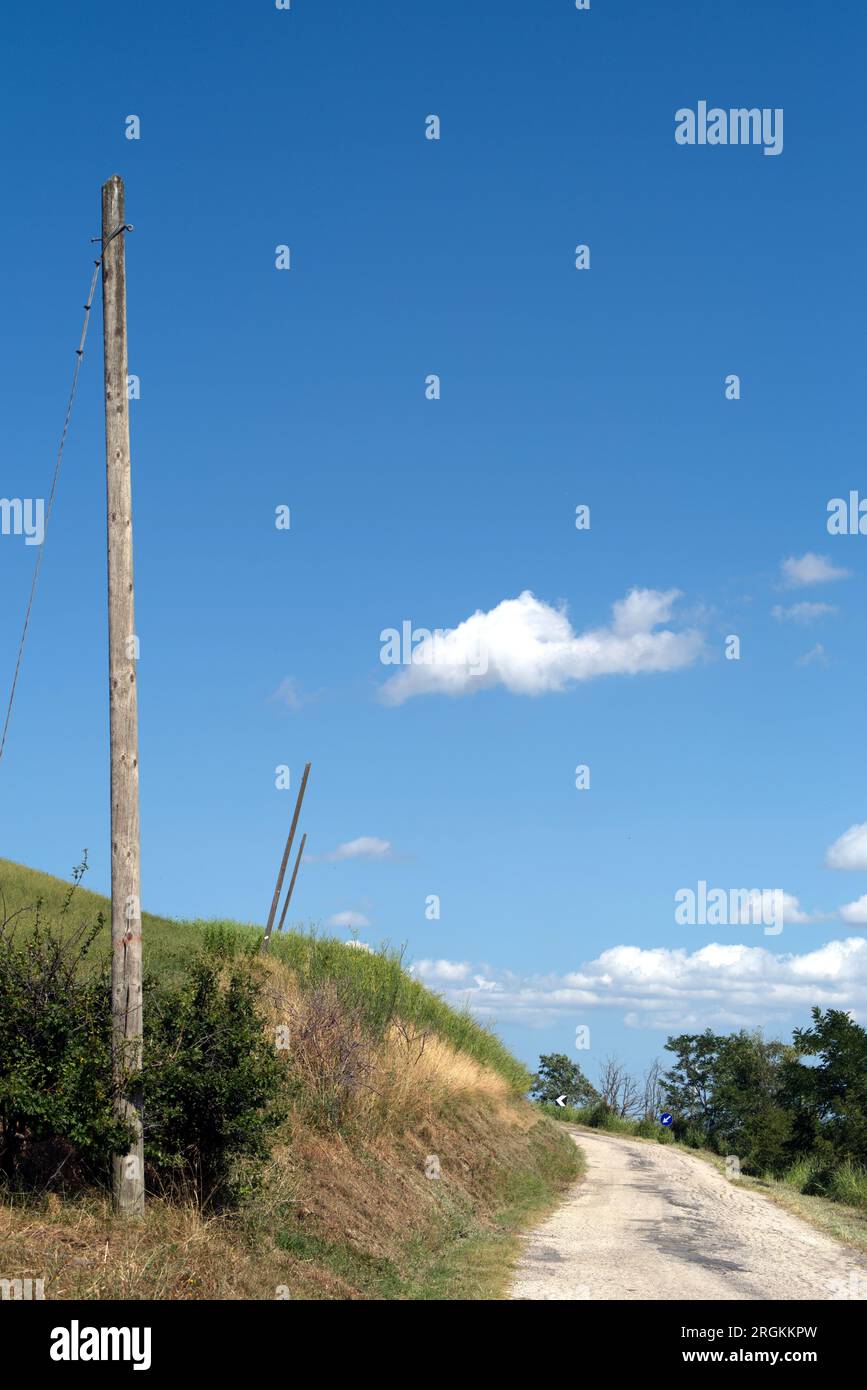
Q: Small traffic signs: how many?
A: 2